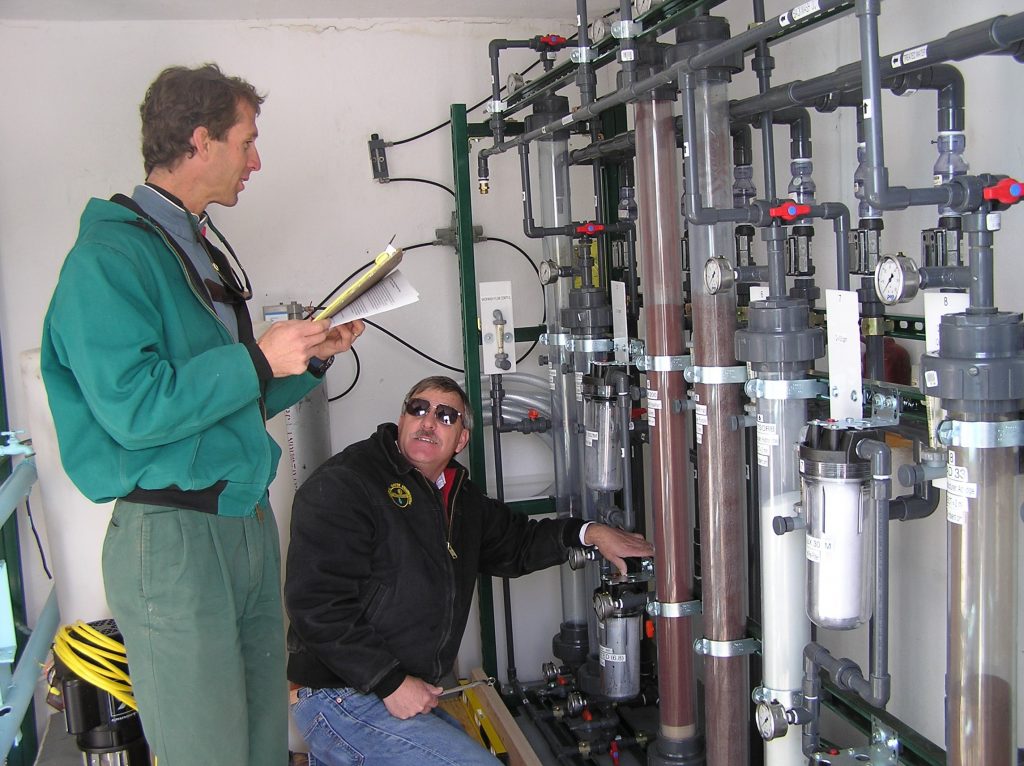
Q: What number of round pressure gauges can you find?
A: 11